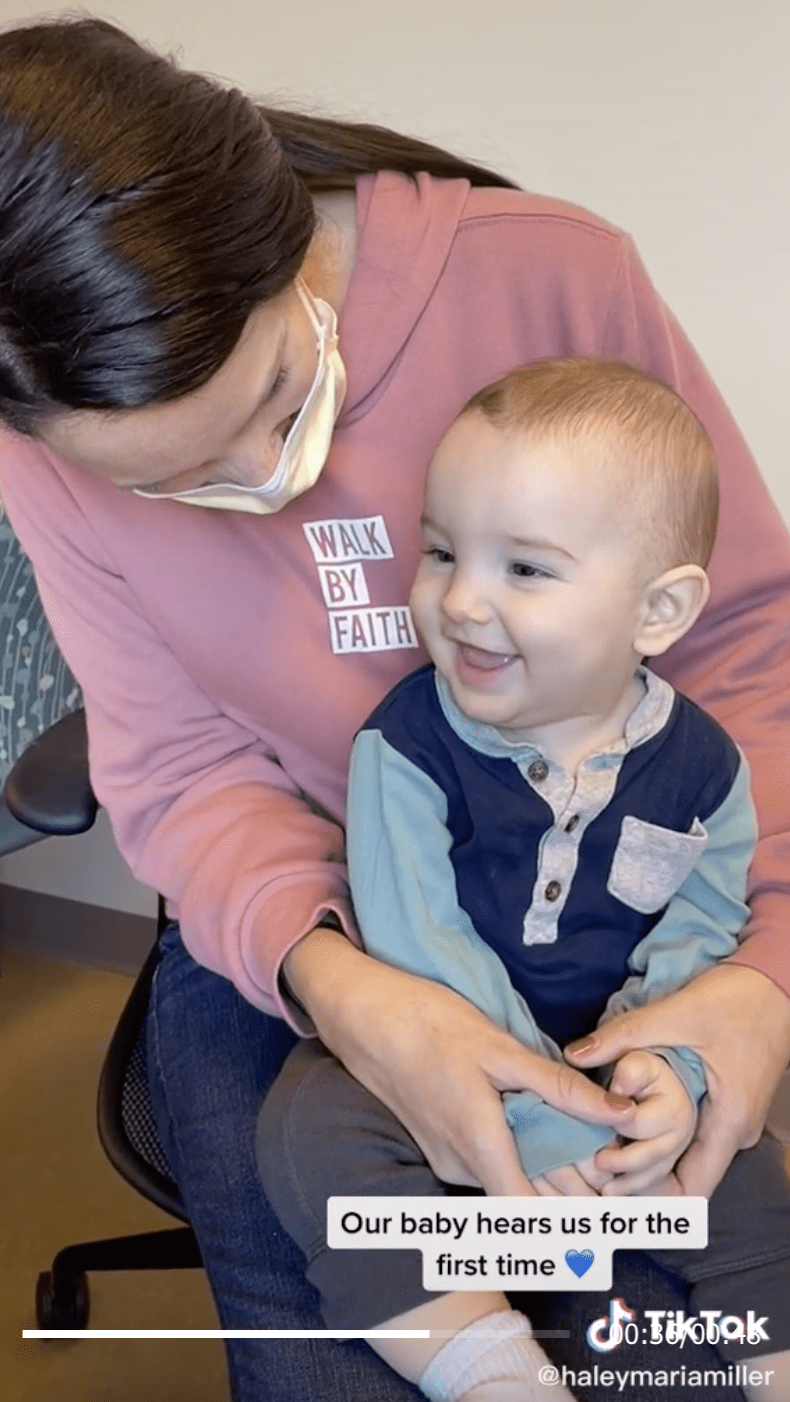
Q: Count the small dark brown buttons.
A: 3